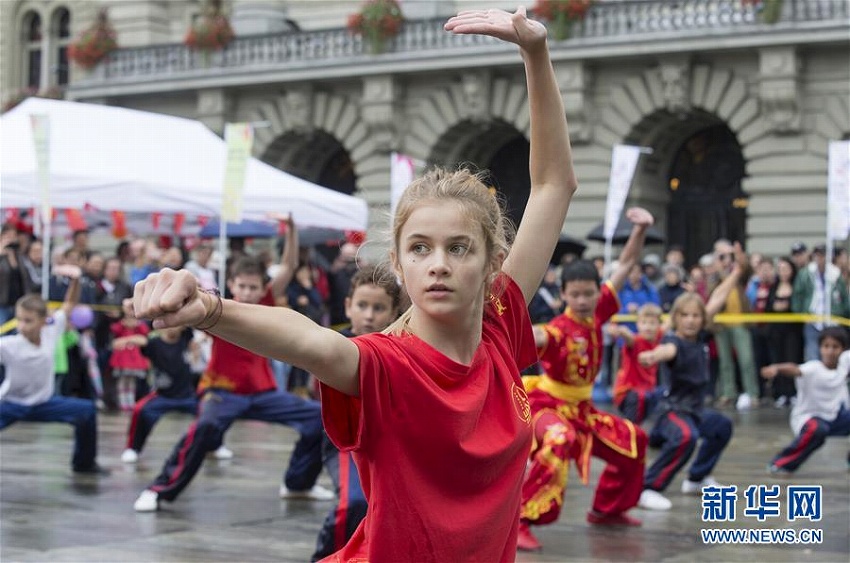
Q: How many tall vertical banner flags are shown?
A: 5